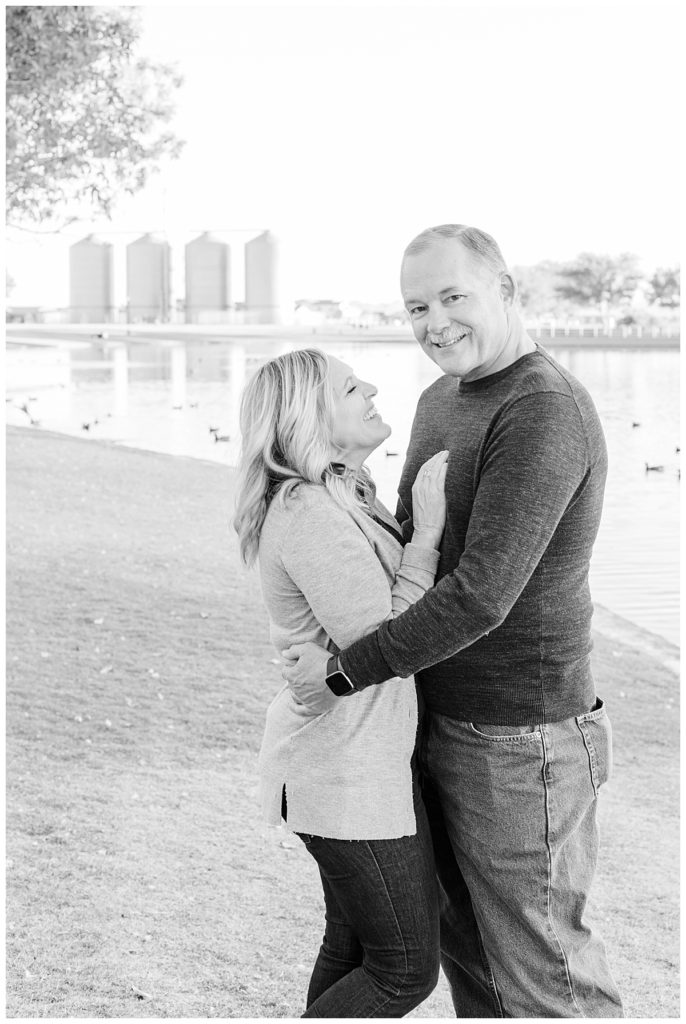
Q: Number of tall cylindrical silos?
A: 4